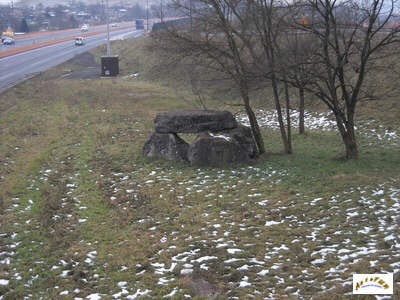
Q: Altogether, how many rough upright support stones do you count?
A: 3